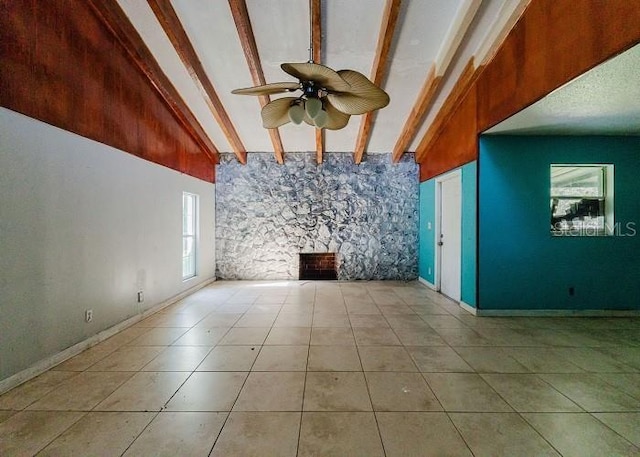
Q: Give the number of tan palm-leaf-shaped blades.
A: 5